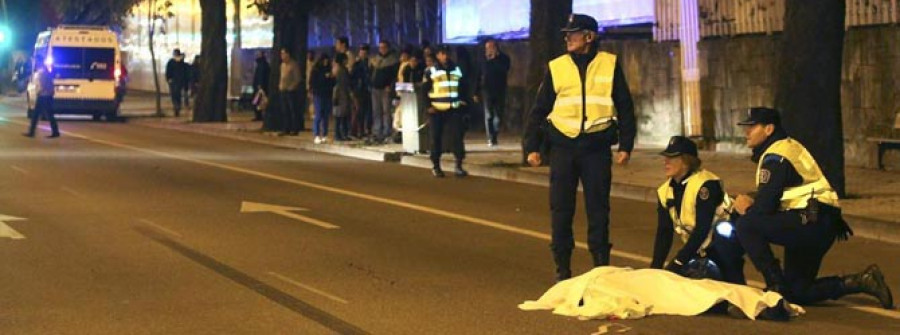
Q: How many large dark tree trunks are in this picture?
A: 4